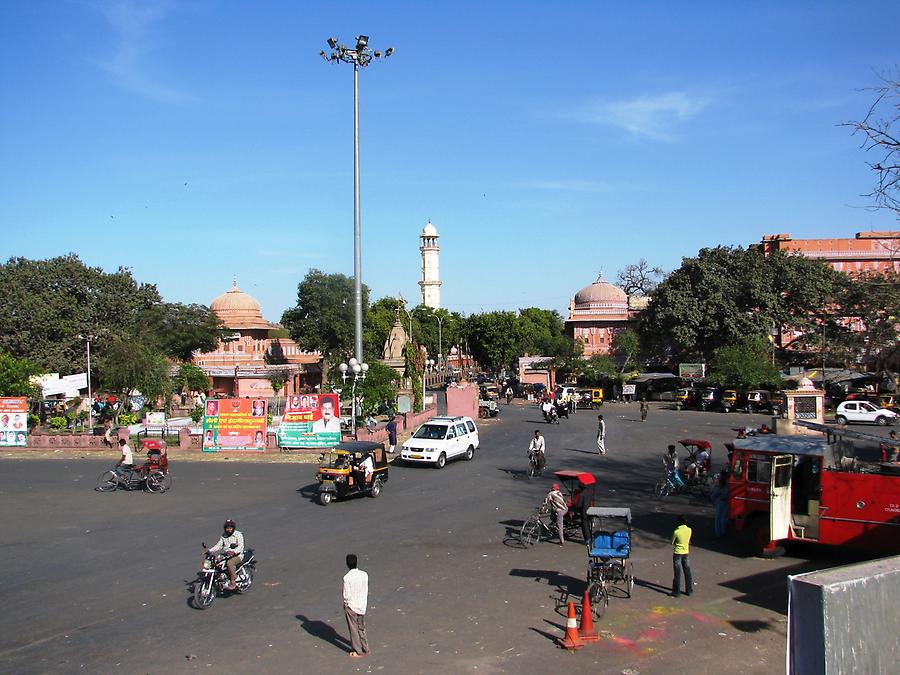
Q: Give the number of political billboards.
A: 3